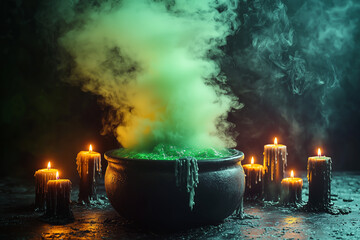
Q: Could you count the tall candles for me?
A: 3